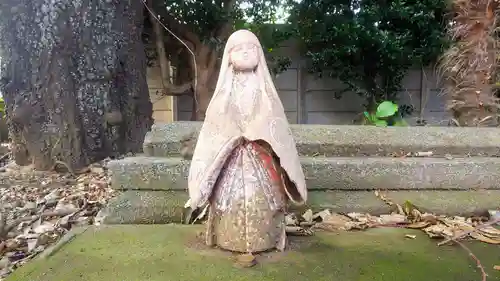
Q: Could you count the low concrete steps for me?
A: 3